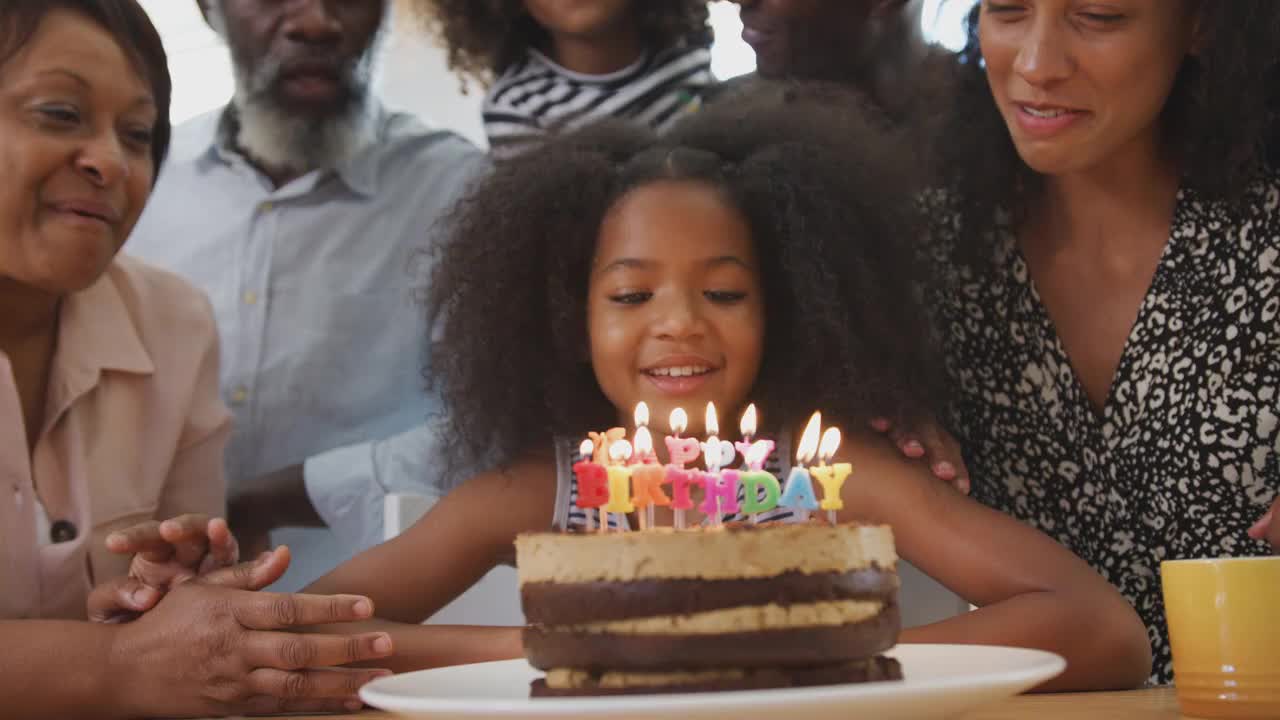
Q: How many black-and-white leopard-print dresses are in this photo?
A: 1